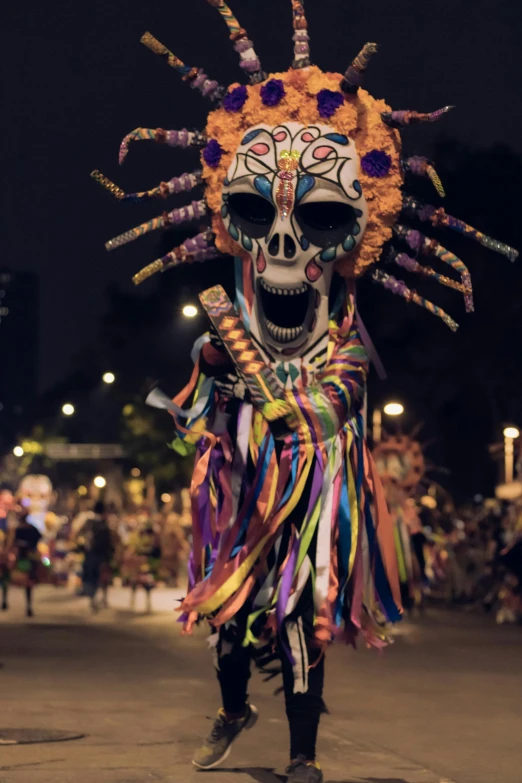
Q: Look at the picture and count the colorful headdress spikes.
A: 14